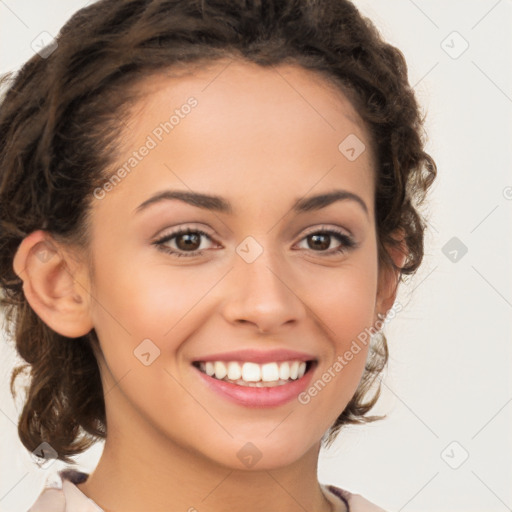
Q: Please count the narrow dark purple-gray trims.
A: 2